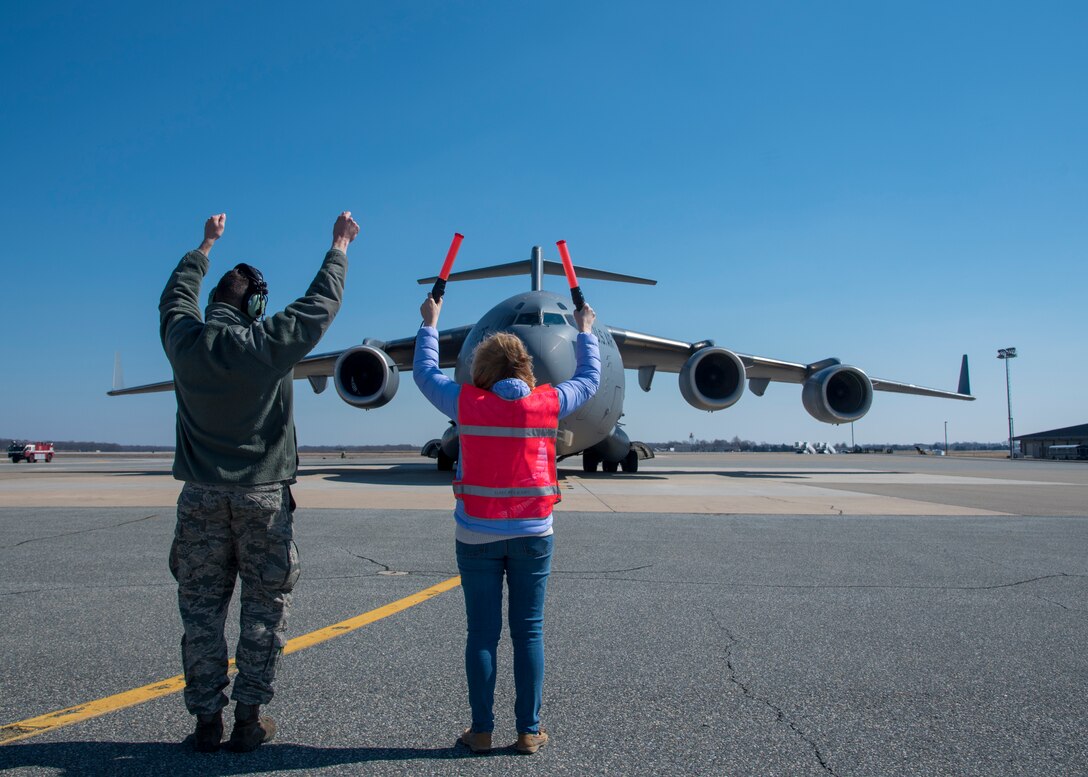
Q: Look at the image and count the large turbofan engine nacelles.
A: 3